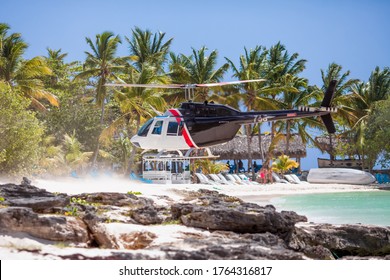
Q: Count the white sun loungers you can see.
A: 10